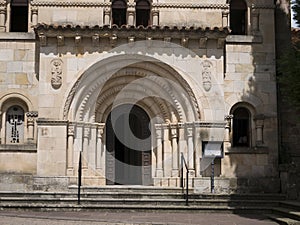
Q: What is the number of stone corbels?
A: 11